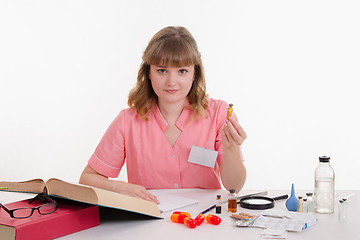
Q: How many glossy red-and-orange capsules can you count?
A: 5